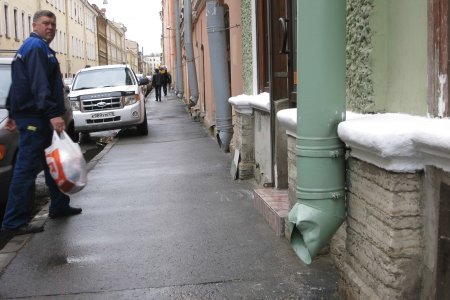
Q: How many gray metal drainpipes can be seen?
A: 3